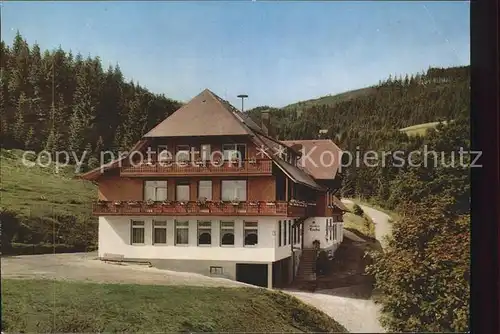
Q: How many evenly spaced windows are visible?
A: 6